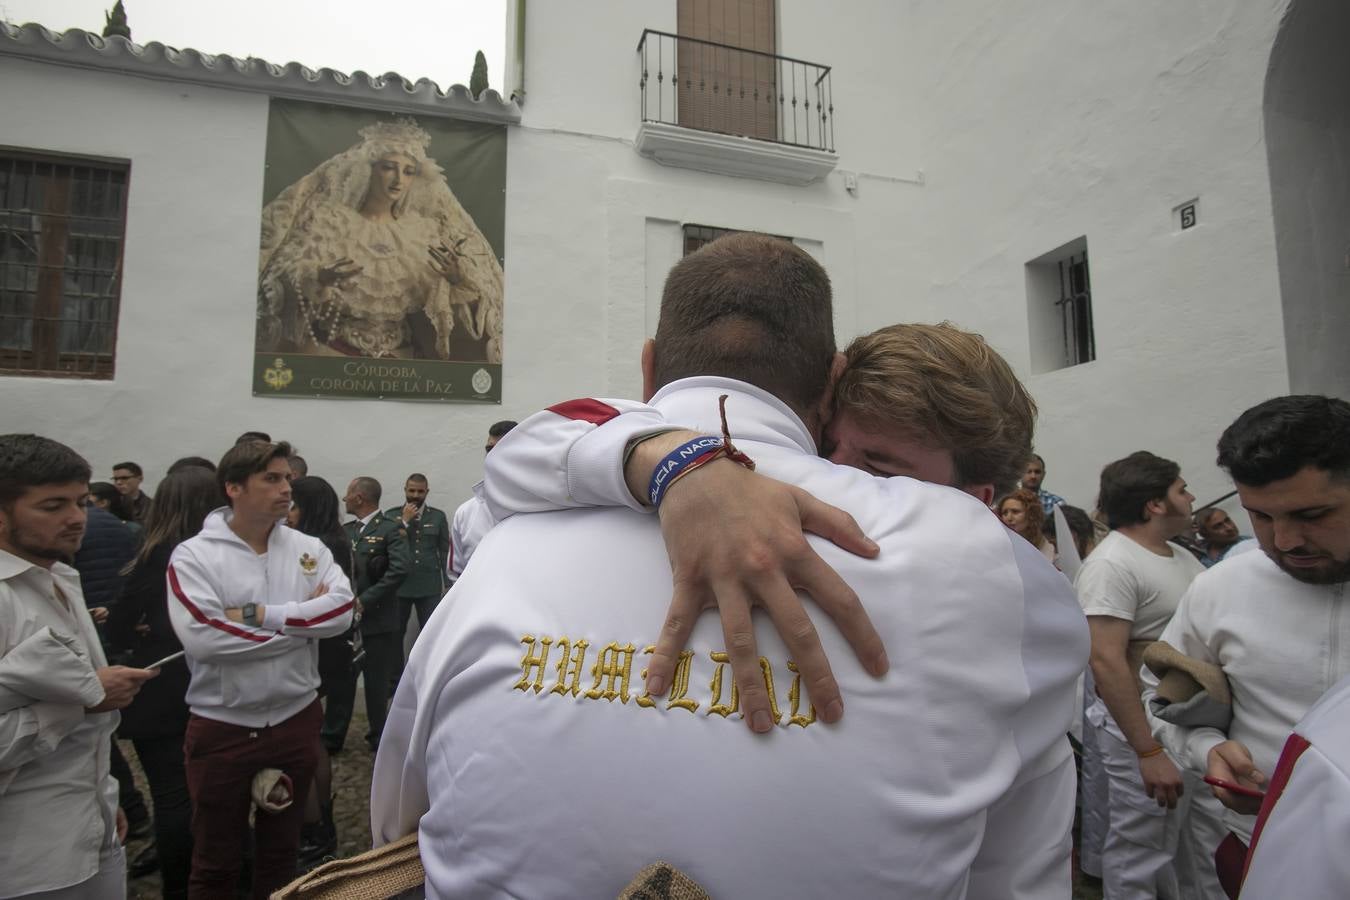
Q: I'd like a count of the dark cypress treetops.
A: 2